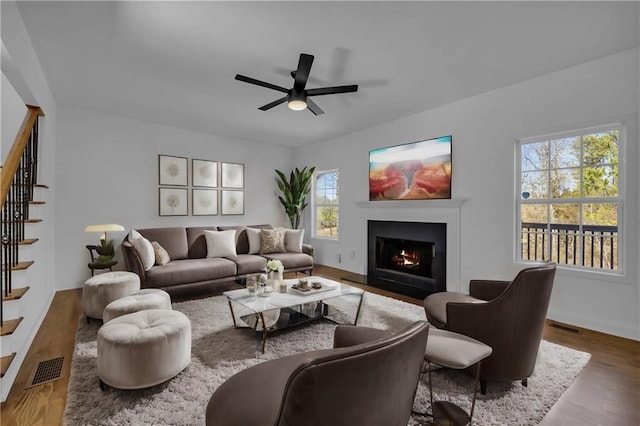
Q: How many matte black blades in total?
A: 5